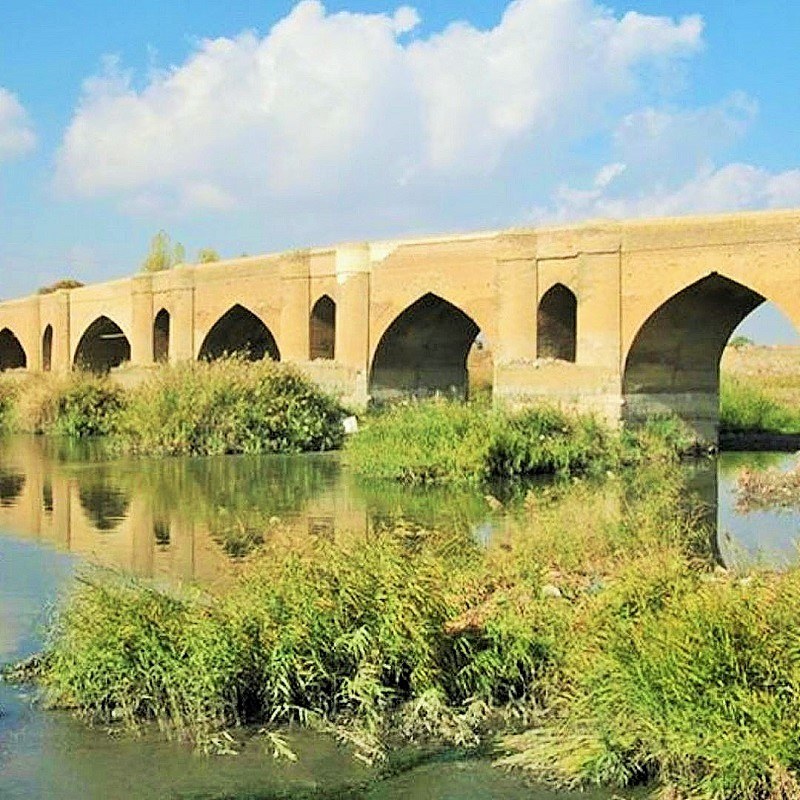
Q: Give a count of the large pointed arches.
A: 5